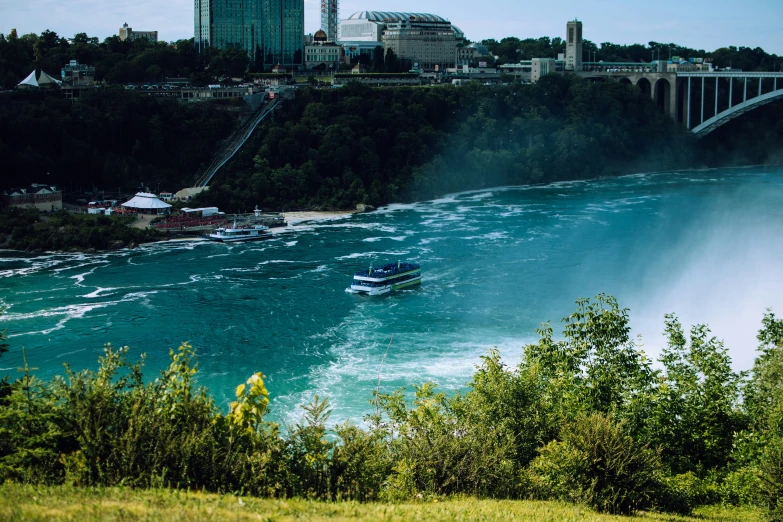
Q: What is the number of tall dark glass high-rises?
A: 1